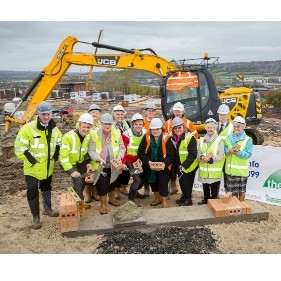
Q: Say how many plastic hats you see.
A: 13